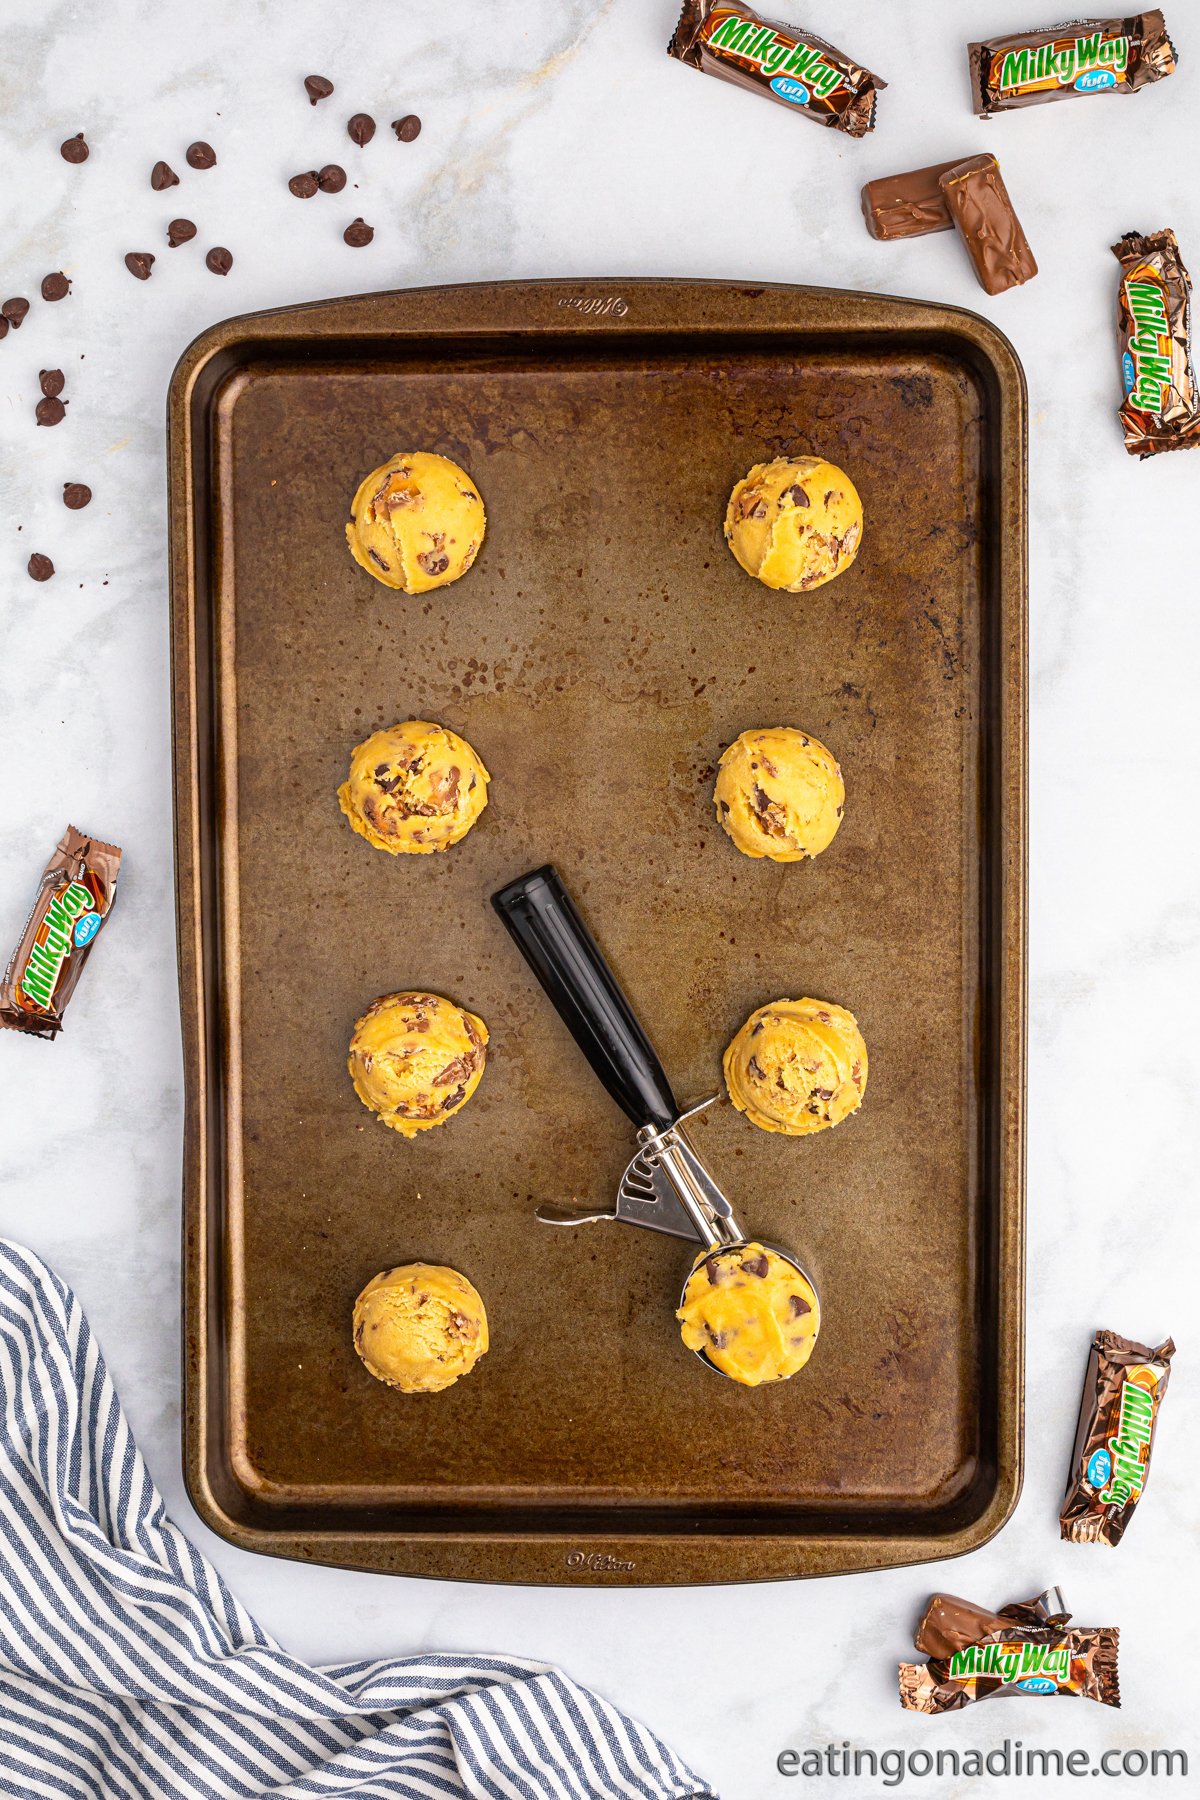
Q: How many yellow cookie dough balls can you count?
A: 8